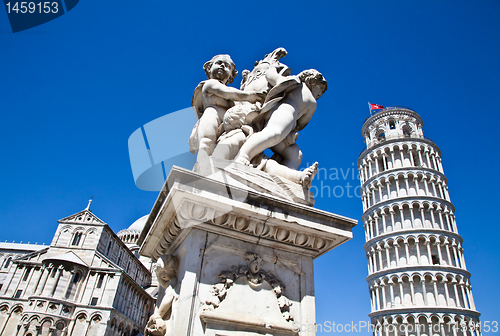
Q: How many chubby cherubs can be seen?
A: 2